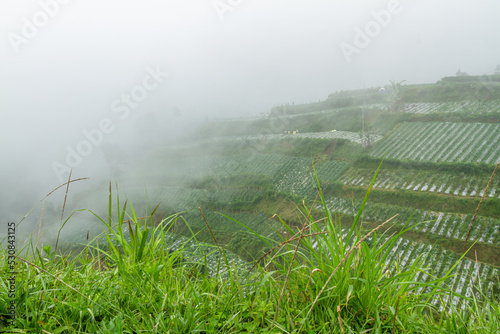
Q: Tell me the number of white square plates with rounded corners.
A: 0